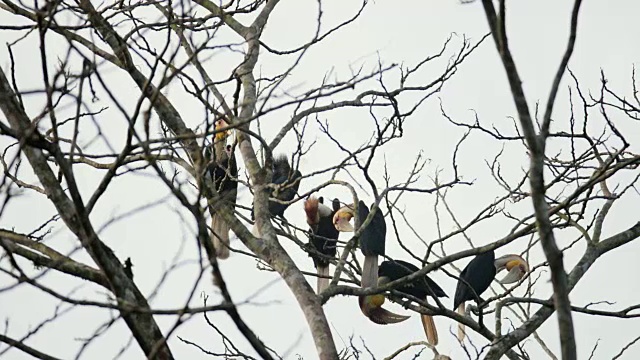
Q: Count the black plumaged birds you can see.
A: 6